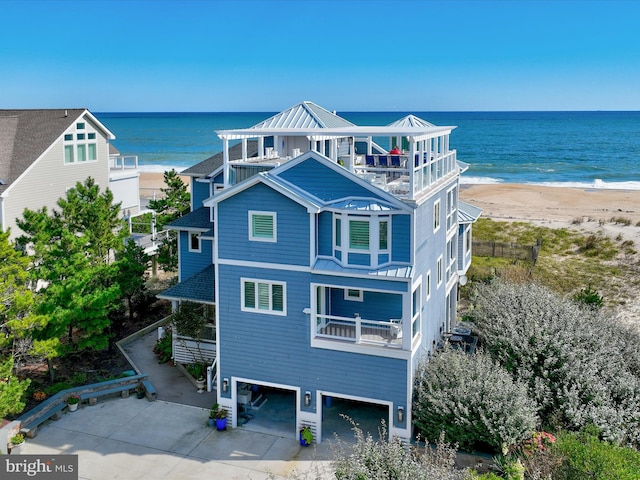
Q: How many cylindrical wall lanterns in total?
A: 3